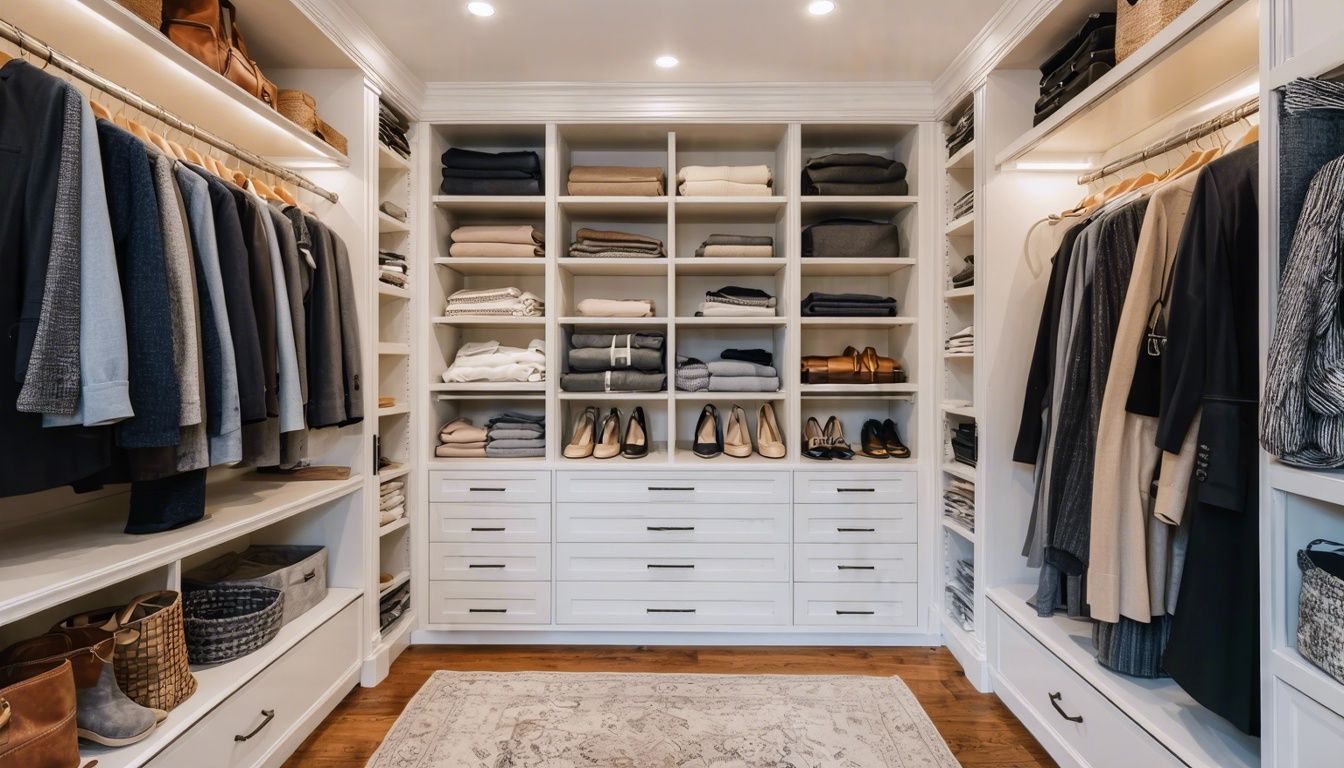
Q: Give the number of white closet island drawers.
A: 12